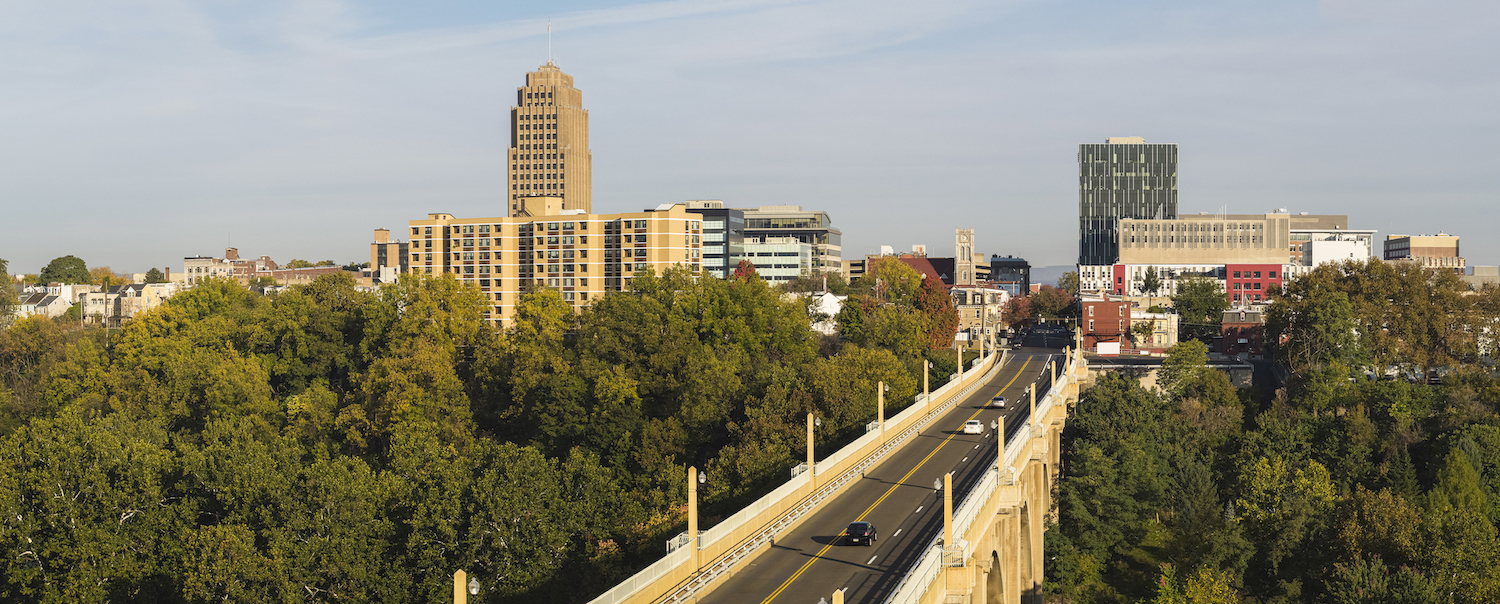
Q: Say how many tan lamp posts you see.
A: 15